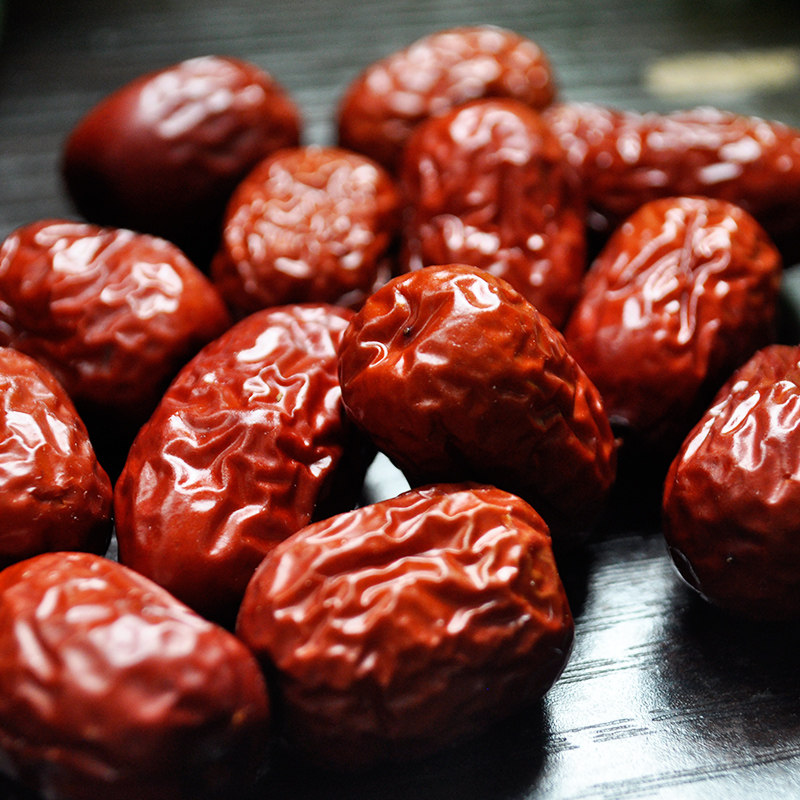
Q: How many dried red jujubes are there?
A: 13